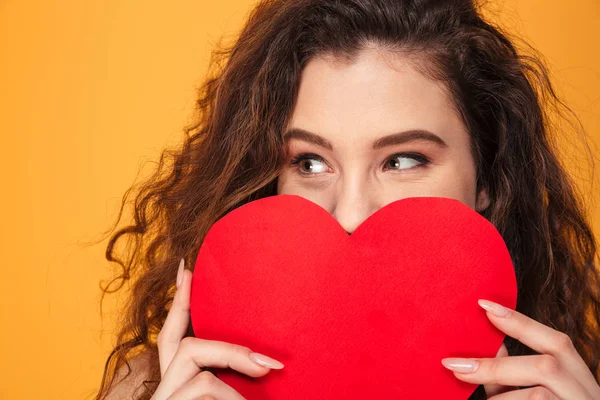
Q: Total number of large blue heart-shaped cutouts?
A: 0